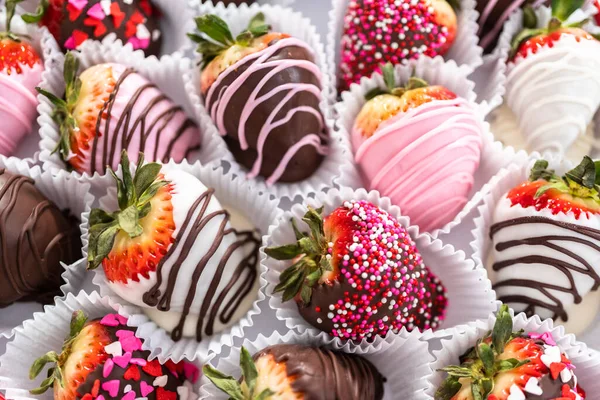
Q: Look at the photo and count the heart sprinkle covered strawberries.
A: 3